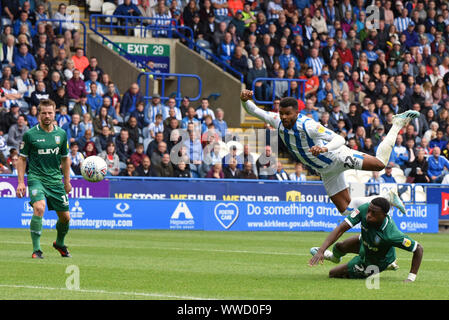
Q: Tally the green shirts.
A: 2